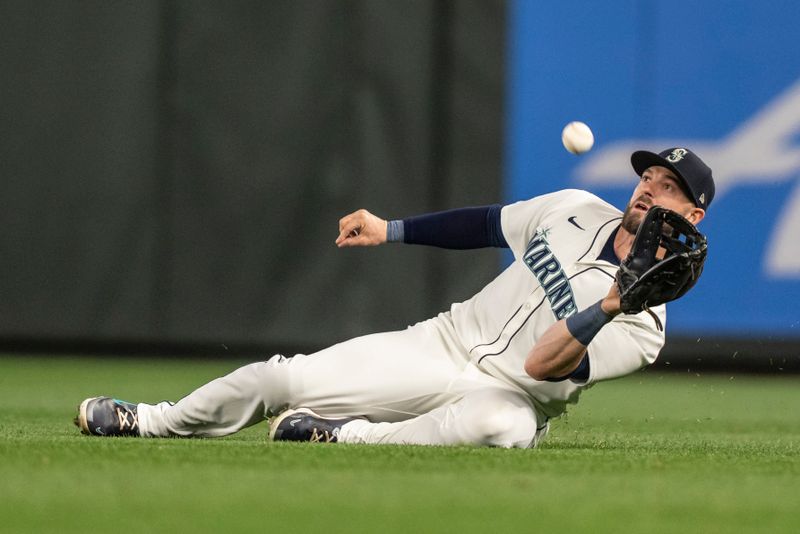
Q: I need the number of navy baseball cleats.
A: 2